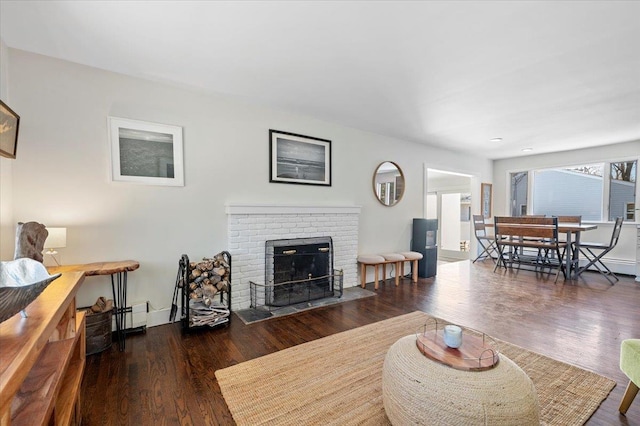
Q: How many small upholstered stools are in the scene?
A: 3